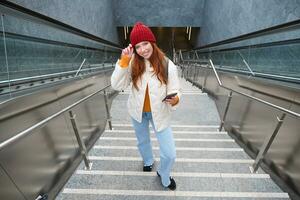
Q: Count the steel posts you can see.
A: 4